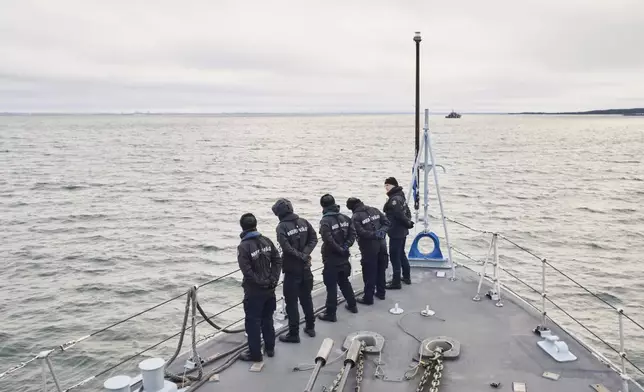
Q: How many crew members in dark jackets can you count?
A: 5